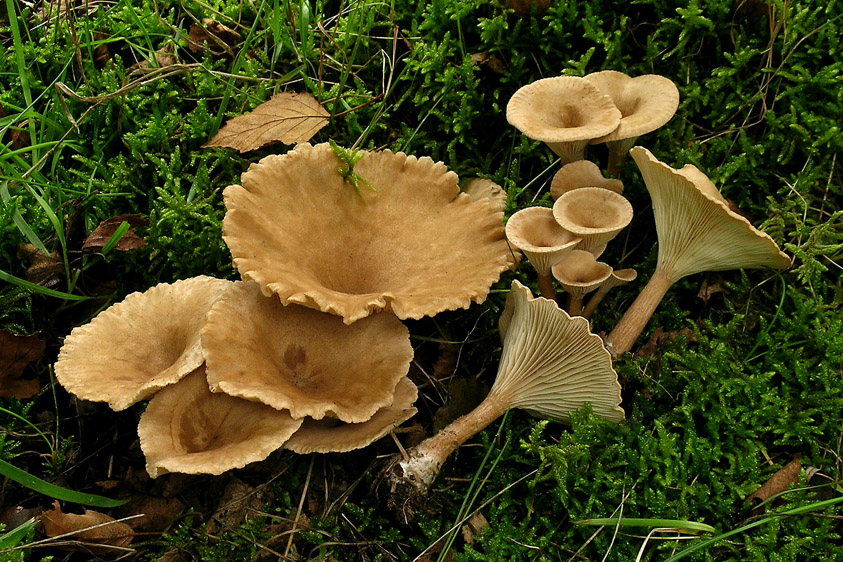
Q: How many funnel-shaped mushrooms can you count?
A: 14